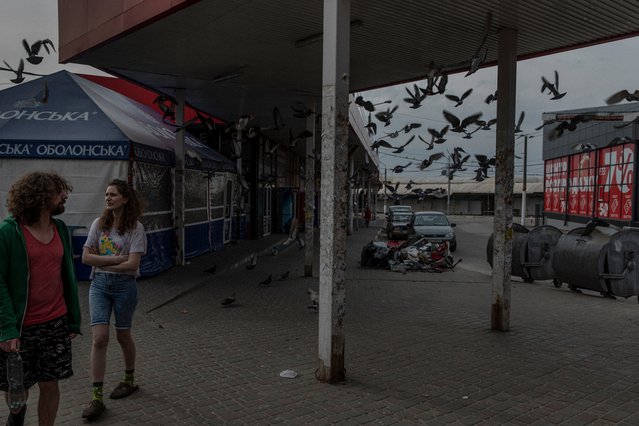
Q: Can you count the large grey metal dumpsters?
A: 2